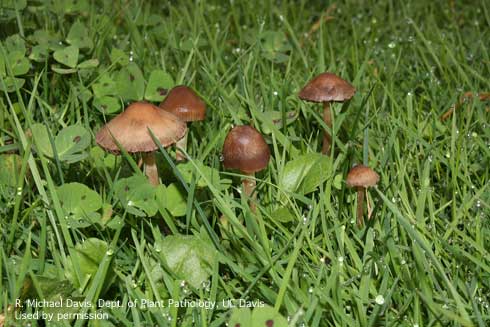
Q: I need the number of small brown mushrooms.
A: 5